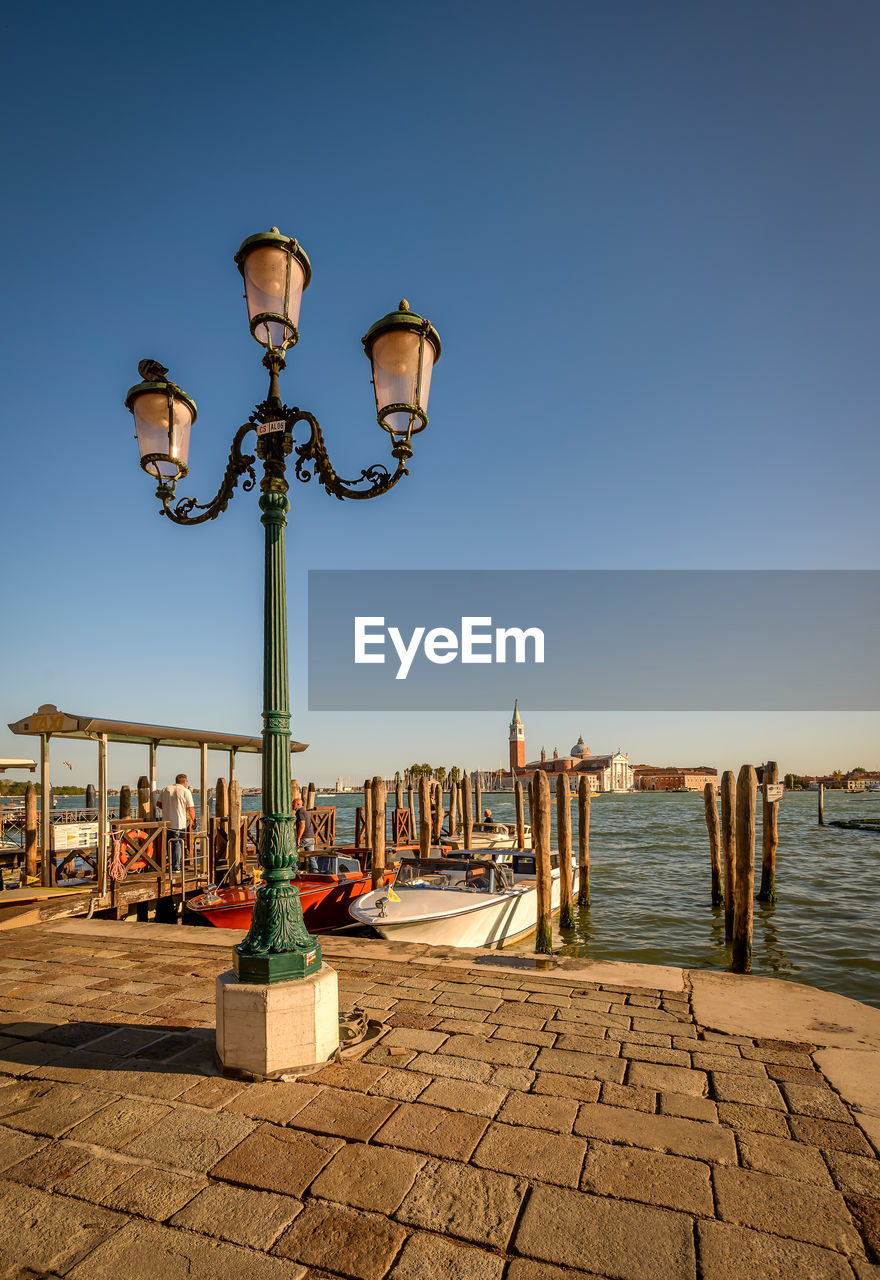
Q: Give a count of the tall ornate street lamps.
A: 1